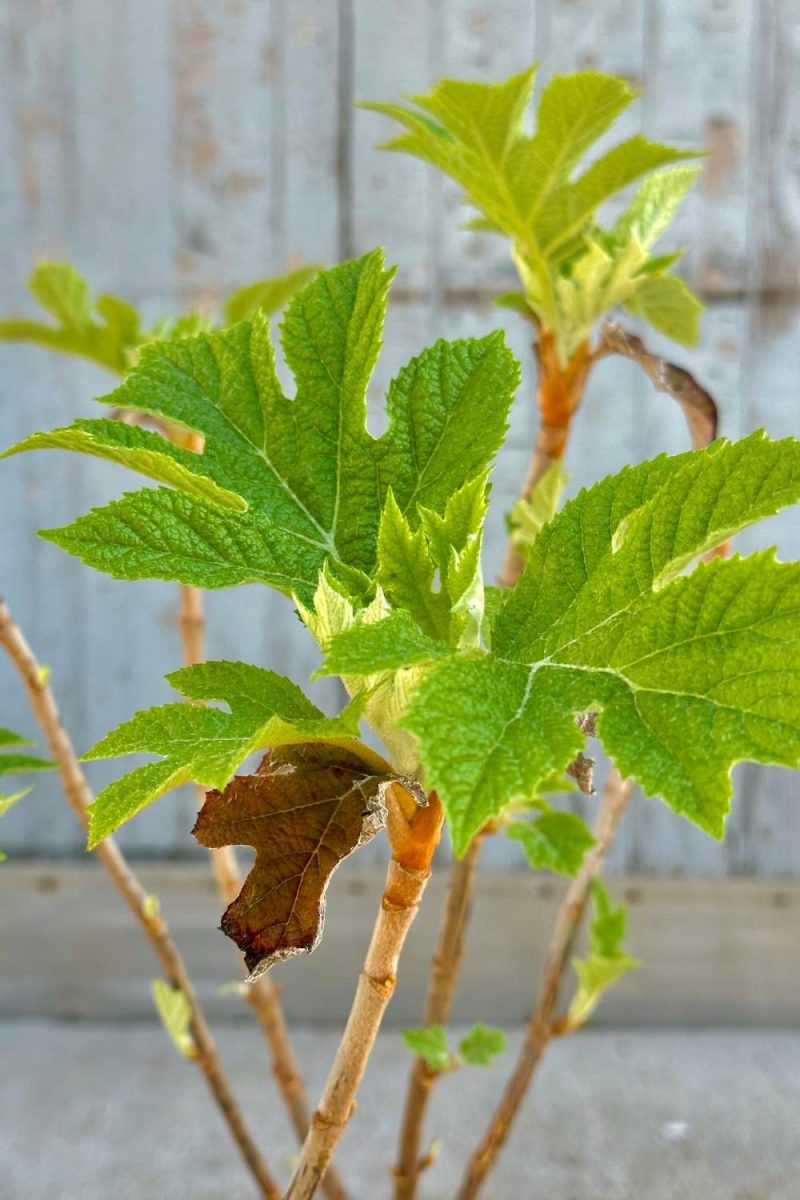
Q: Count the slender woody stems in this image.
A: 5